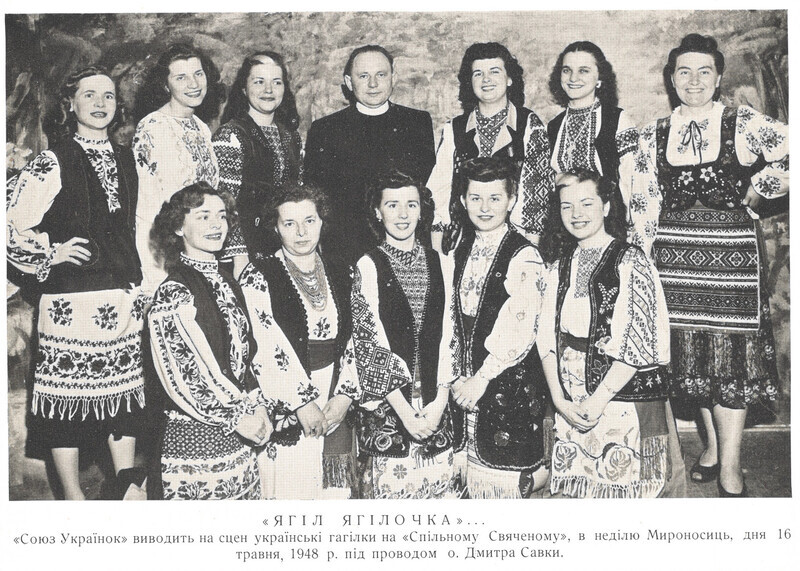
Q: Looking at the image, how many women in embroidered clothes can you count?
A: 11